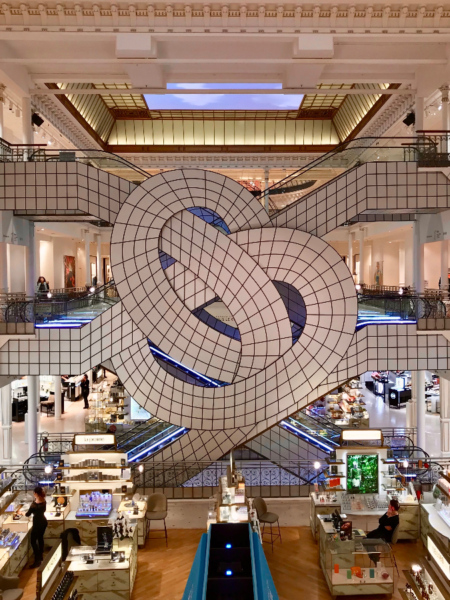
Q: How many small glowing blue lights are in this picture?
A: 2